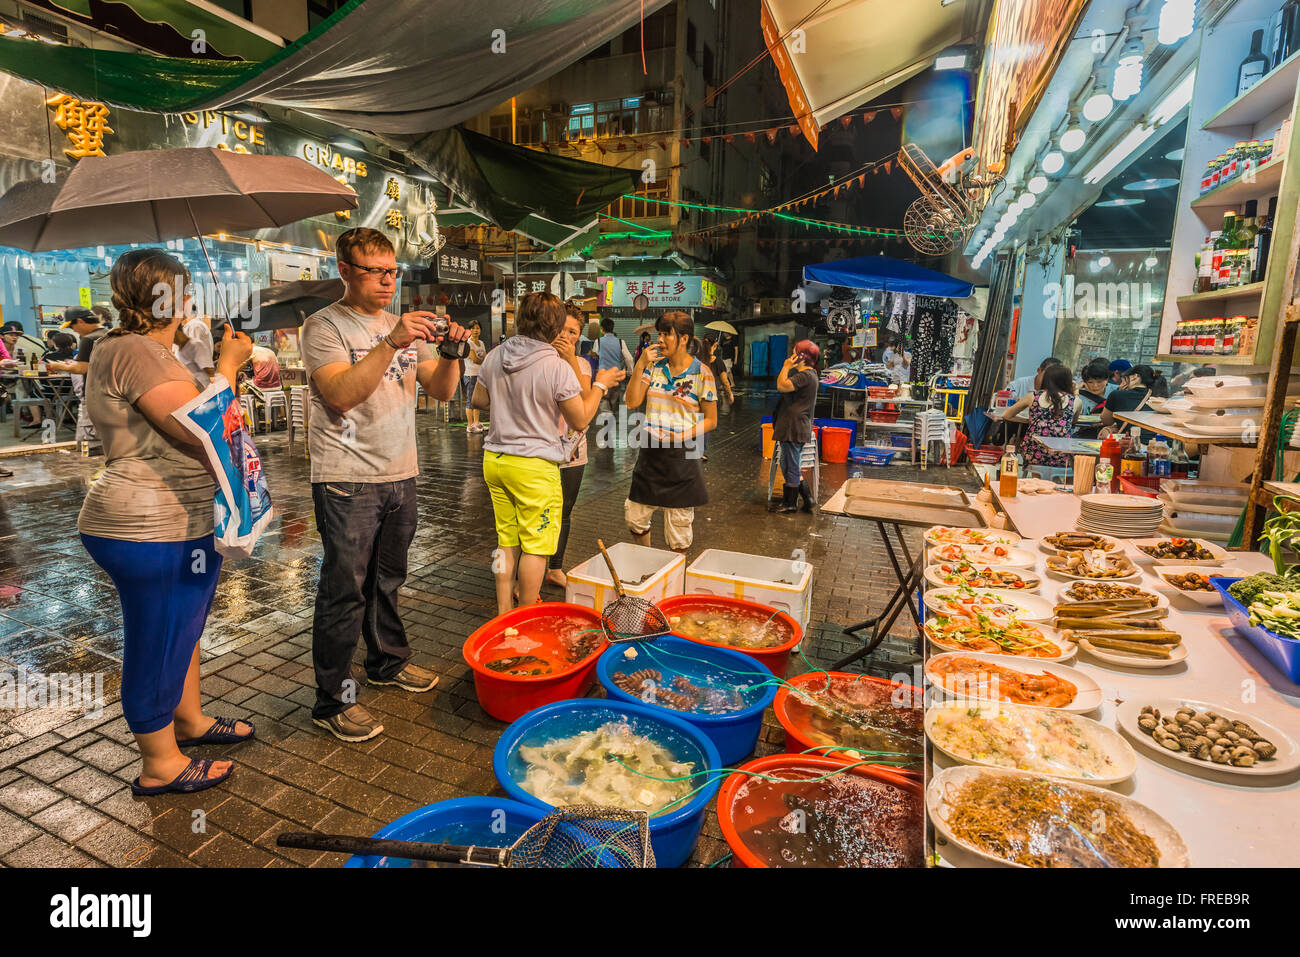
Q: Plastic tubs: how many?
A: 7